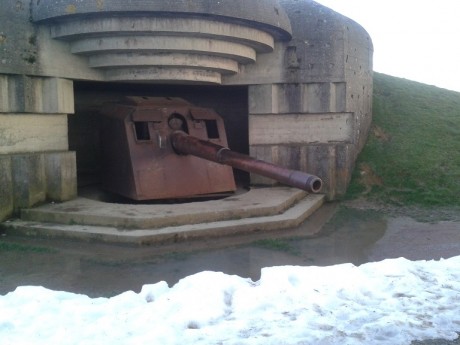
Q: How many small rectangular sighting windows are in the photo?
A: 2